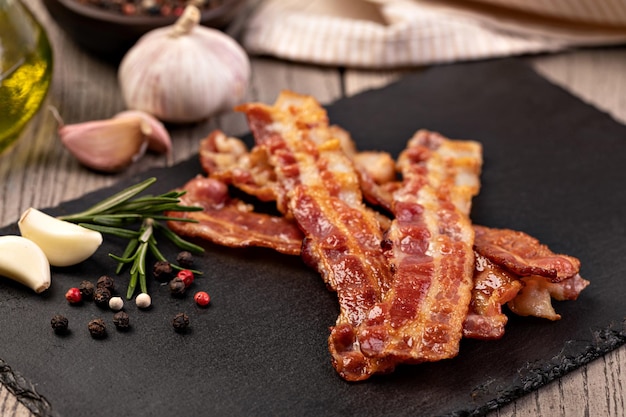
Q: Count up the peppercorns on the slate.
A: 15